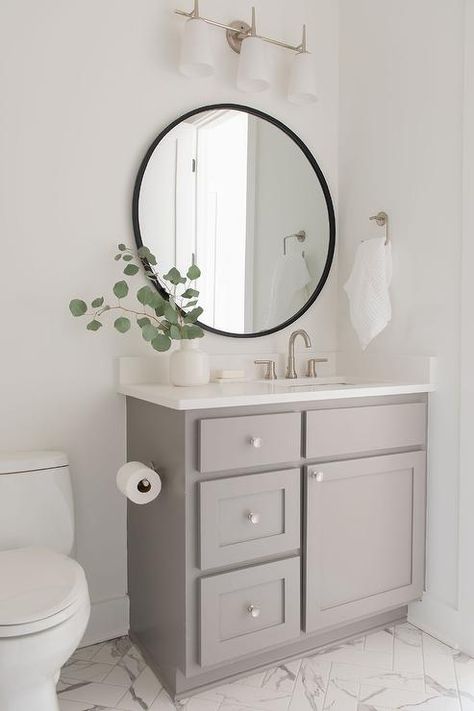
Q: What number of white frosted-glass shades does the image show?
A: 3